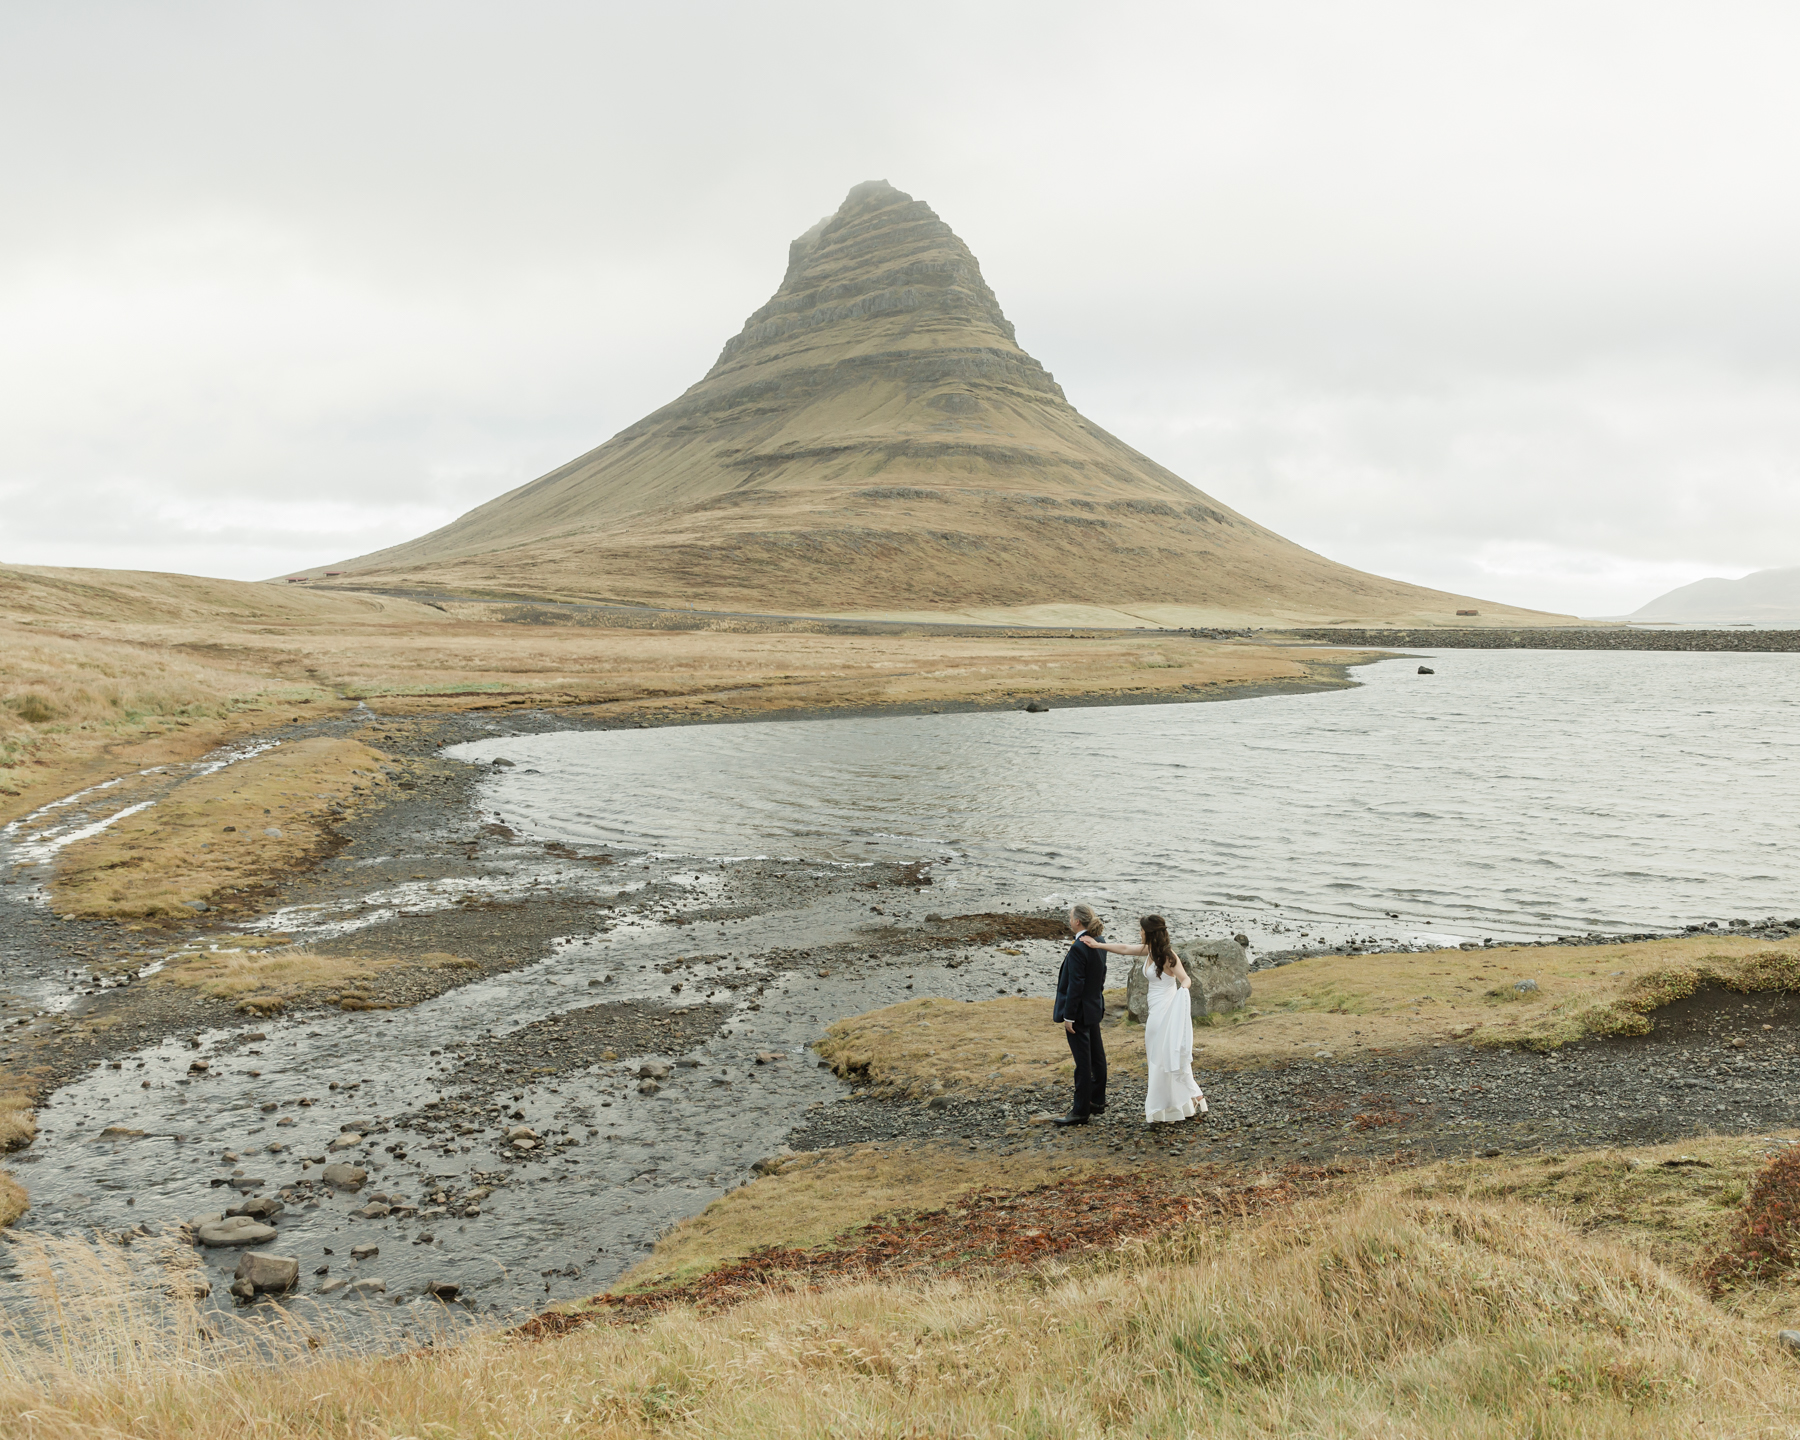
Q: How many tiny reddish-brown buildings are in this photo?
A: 3